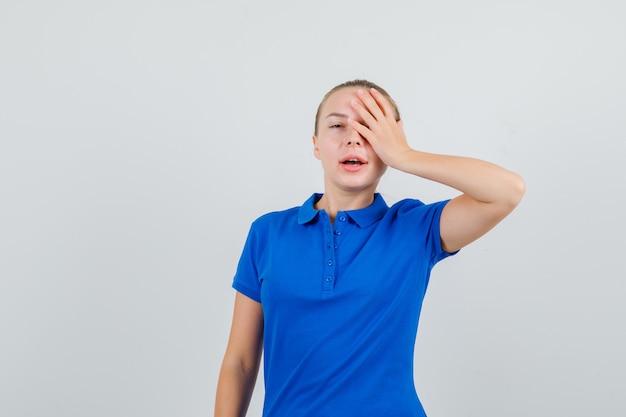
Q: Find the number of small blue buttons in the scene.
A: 5